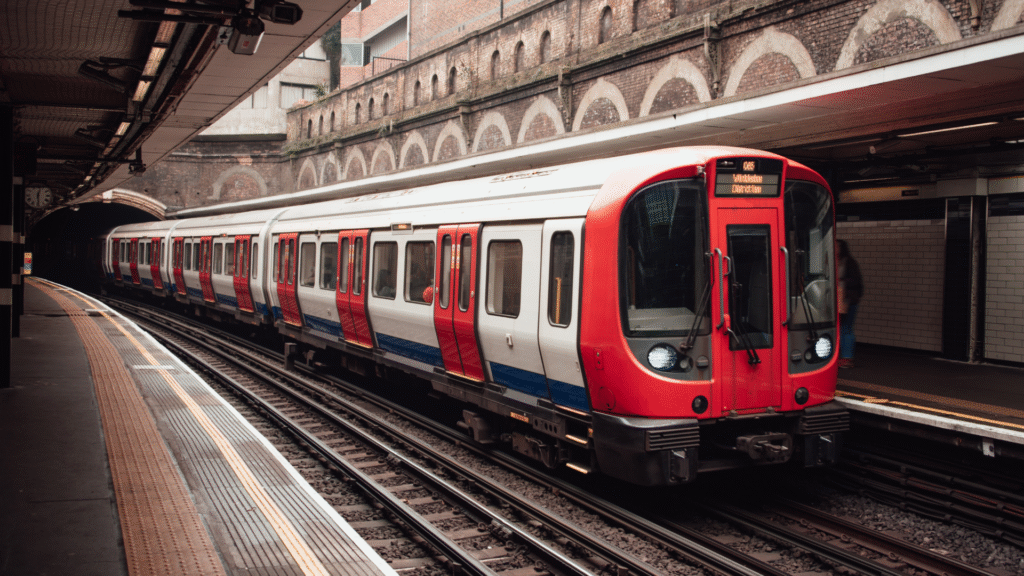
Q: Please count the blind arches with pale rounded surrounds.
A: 14